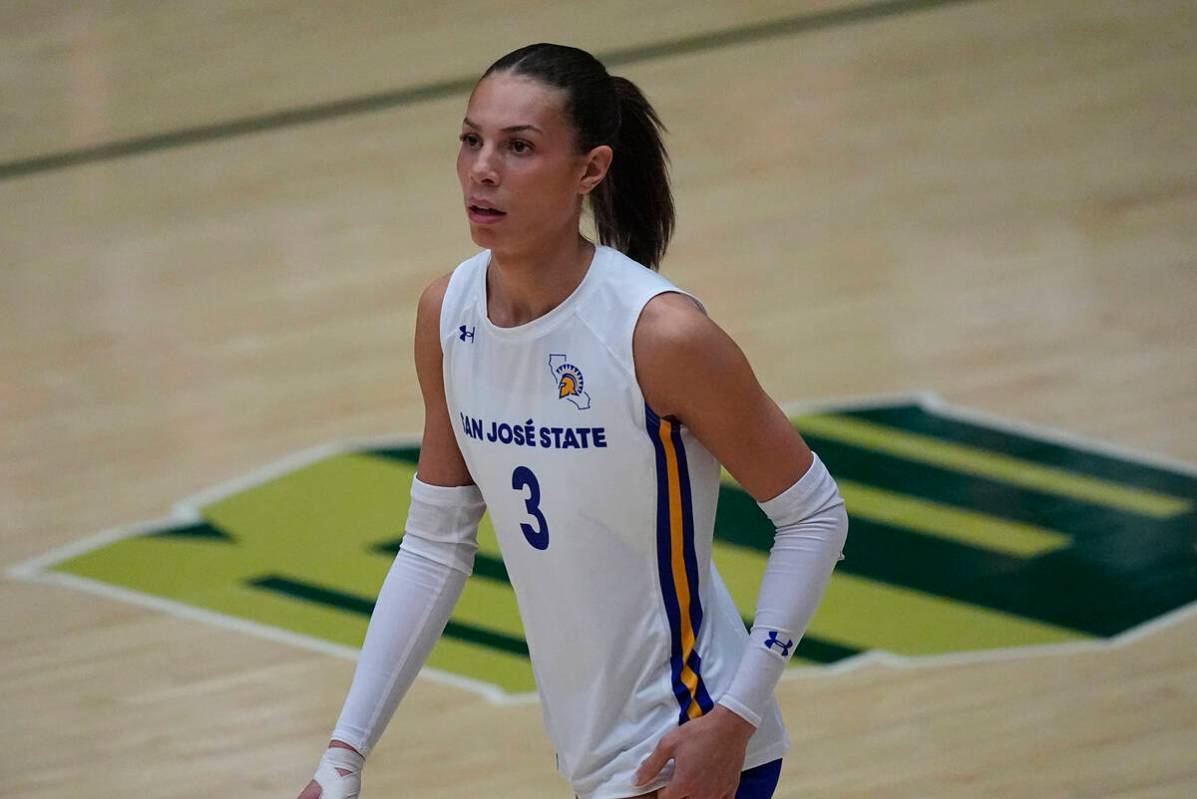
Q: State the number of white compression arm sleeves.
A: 2